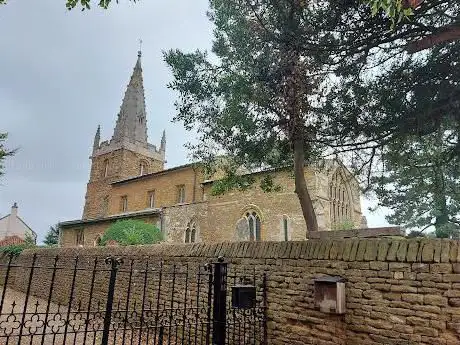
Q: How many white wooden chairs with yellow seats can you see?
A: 0